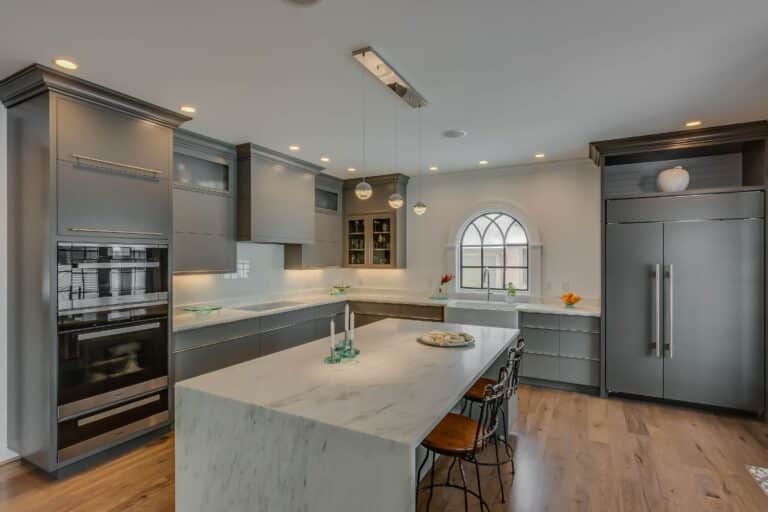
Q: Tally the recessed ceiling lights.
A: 9